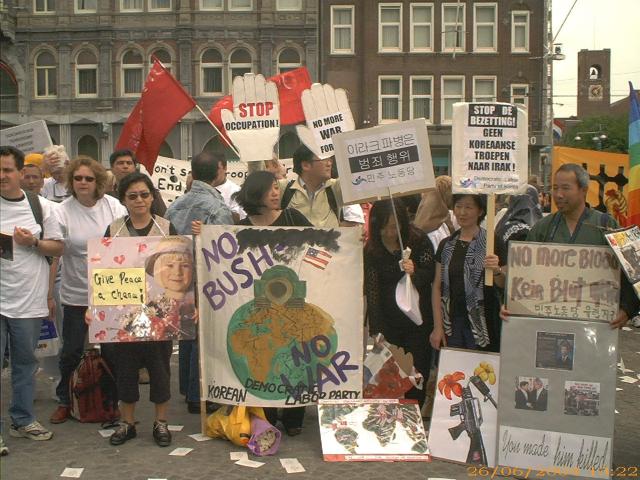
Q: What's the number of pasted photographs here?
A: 3